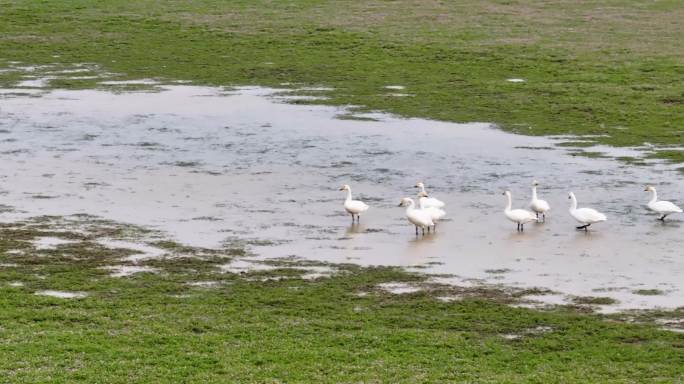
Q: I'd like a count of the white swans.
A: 8